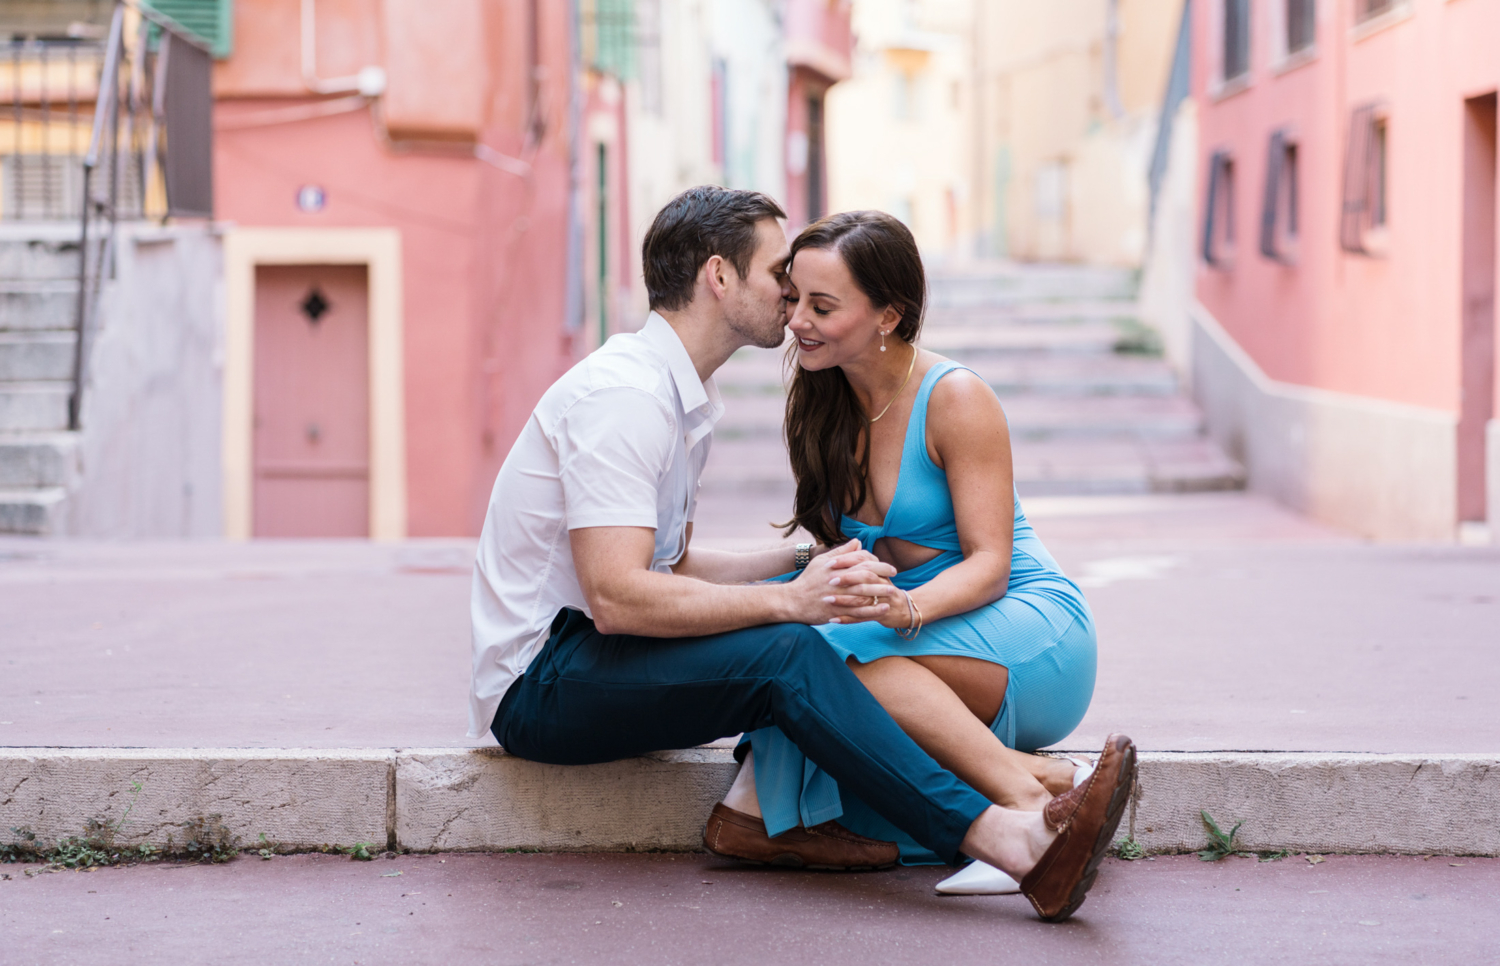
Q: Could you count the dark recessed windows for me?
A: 6